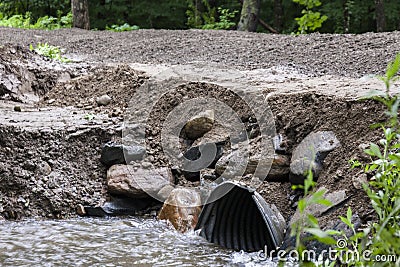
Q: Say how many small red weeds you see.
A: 0